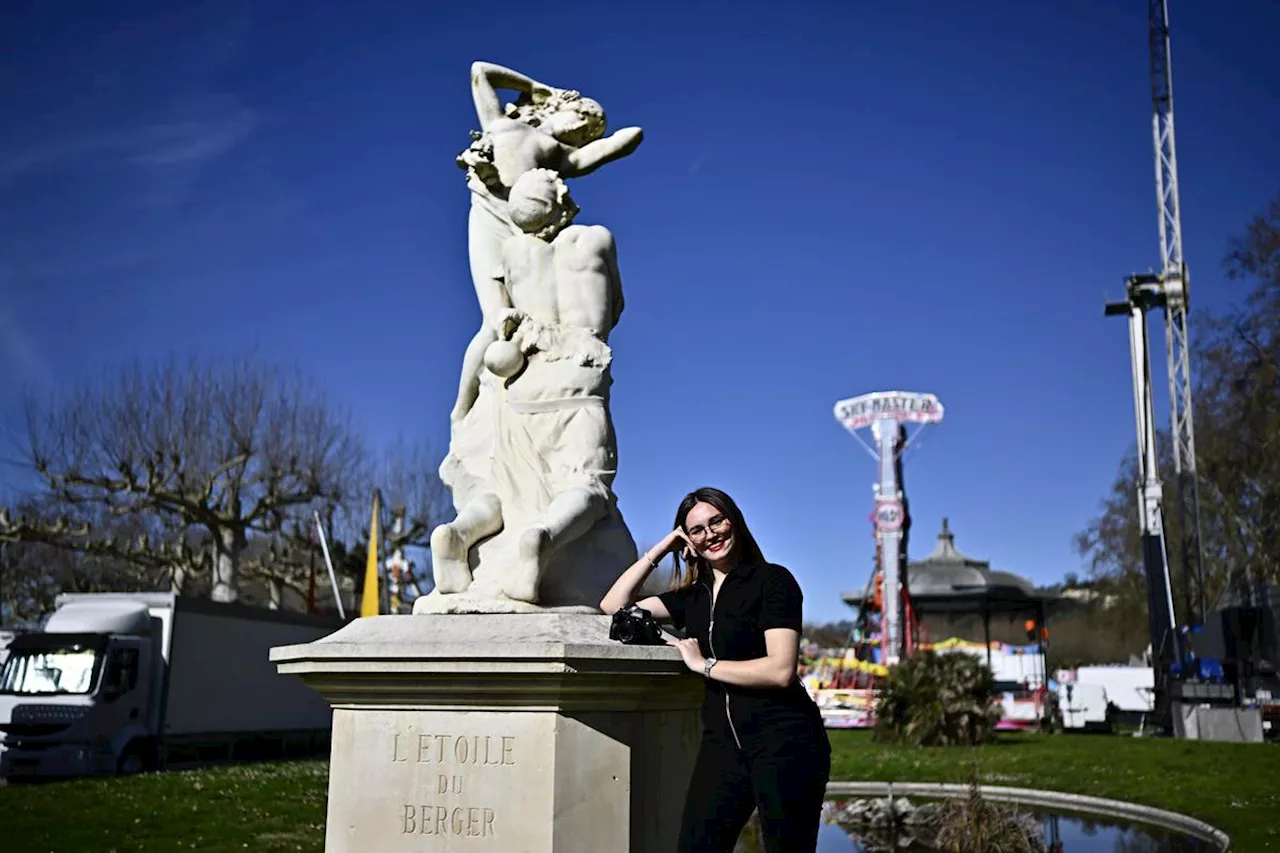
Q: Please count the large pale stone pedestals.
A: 1